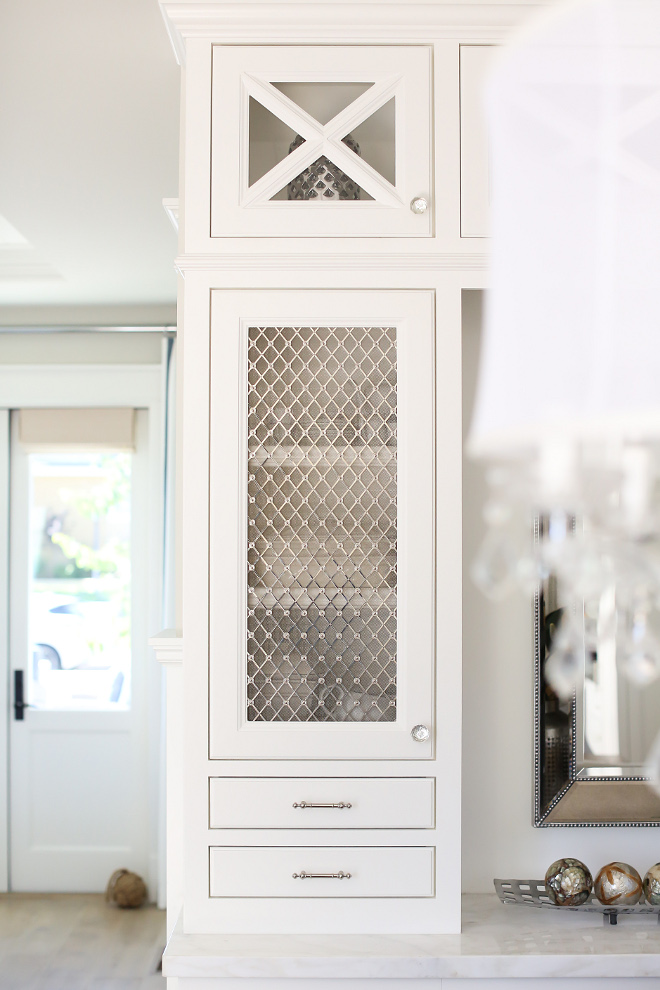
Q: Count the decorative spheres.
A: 3